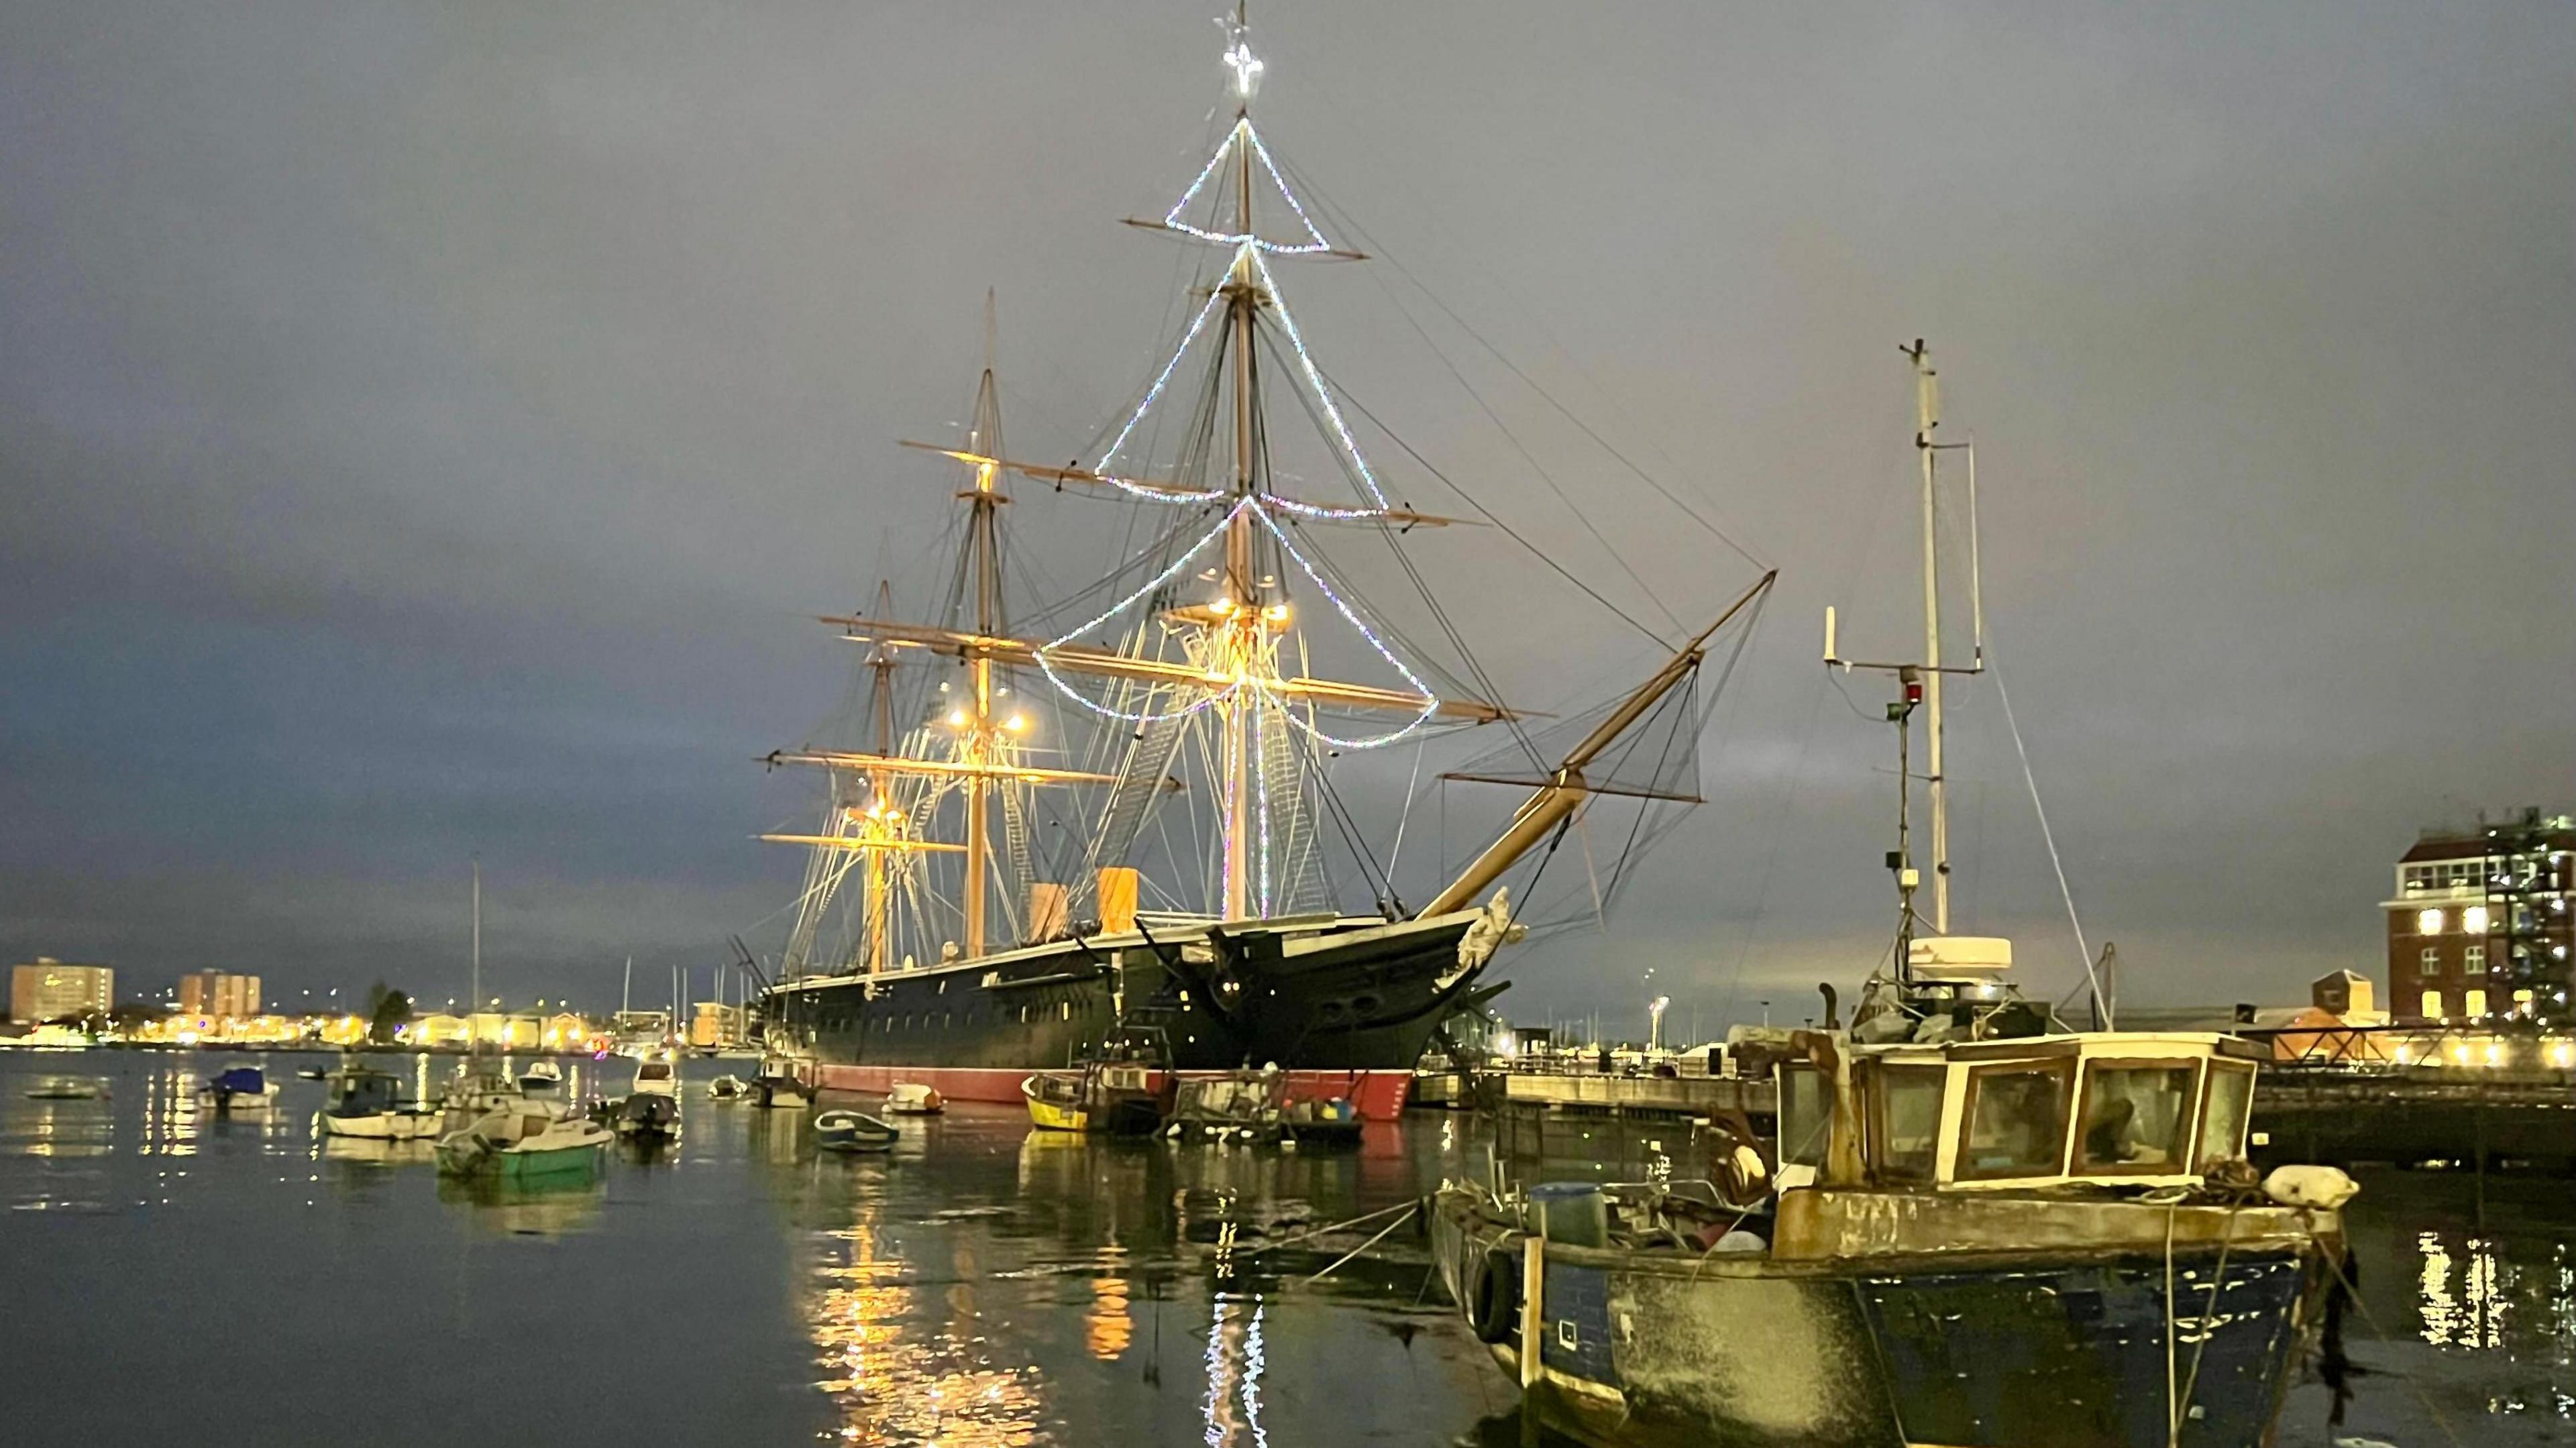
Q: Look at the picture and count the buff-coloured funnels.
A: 2